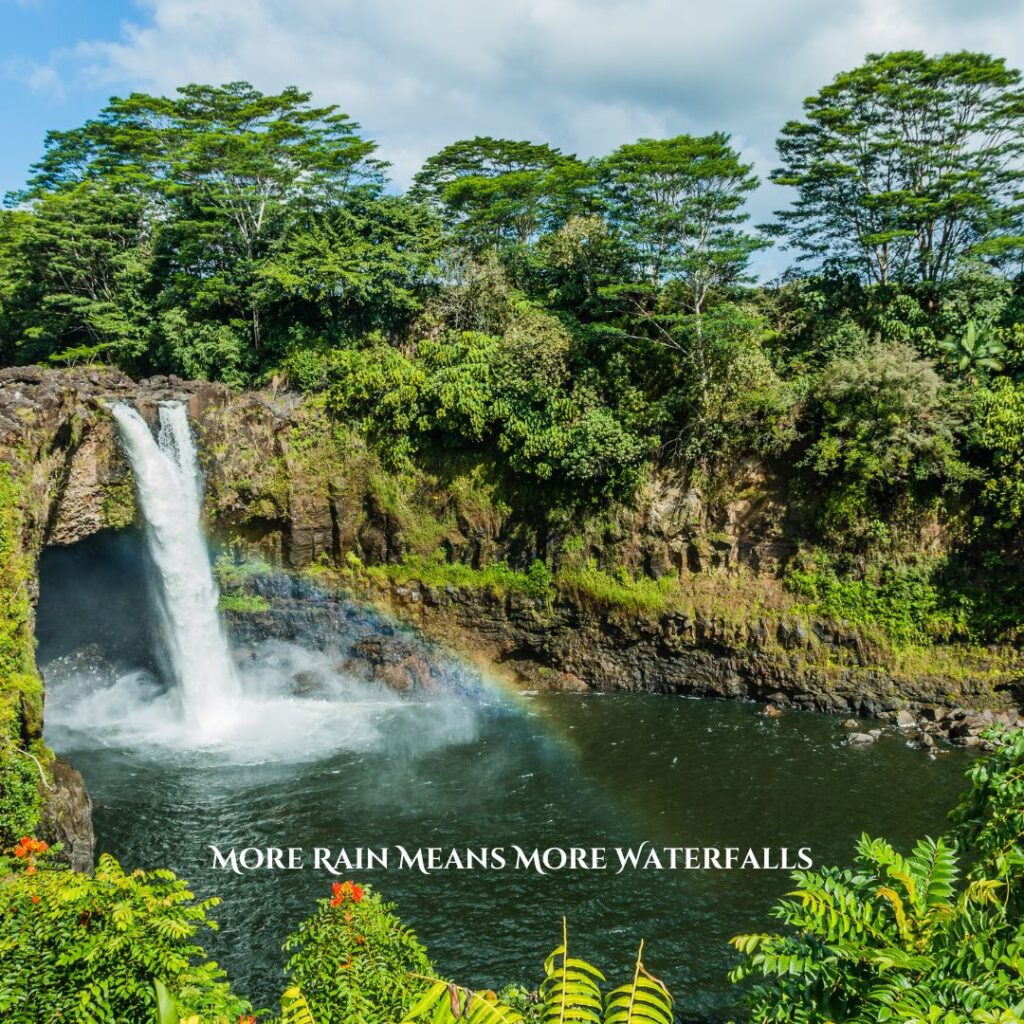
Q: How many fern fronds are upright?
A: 2